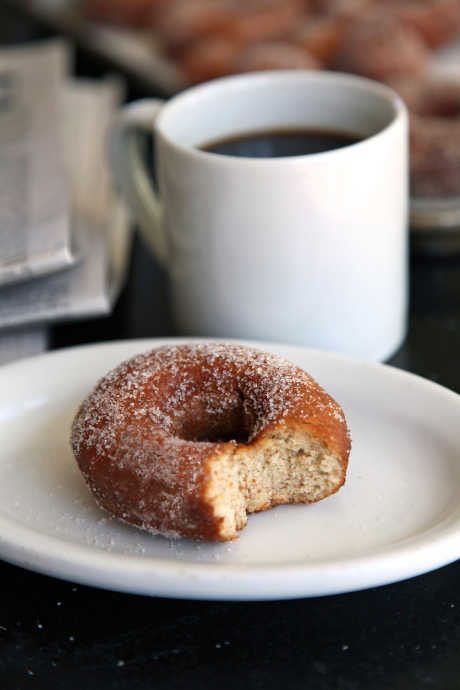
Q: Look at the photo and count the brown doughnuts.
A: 1